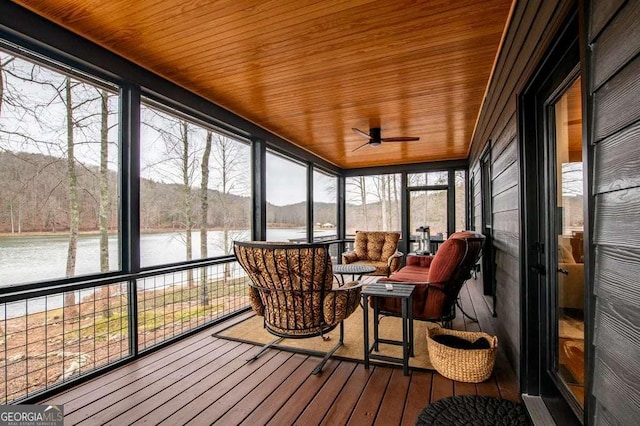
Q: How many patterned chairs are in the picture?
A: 2